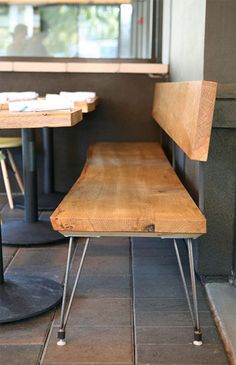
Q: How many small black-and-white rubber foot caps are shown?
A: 2